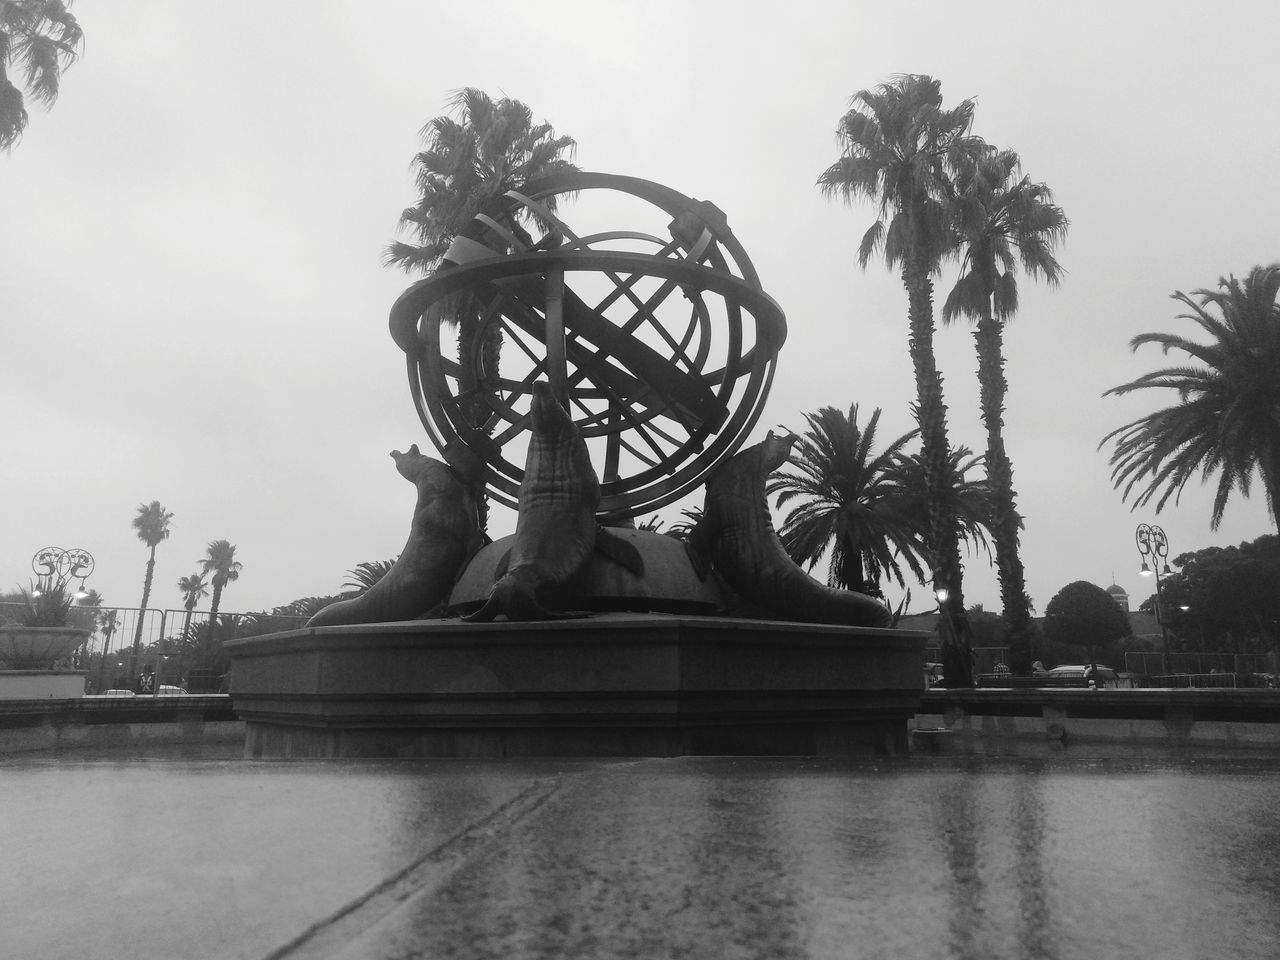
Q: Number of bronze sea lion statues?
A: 3